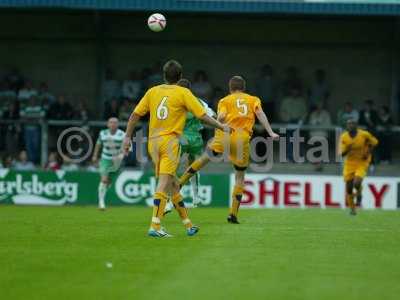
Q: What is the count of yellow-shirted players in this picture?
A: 3